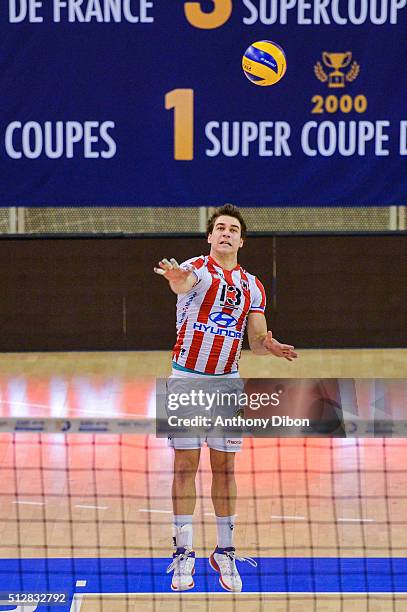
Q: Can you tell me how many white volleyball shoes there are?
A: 2